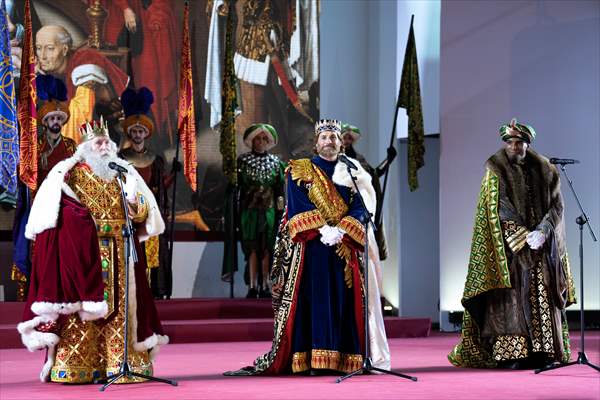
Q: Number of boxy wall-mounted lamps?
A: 0